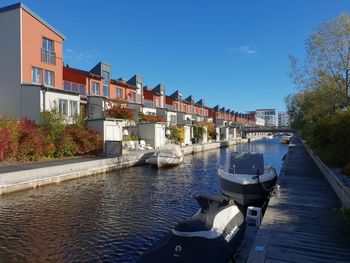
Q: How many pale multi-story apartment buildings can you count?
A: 2